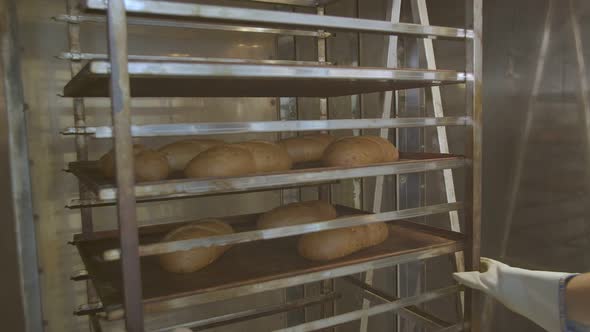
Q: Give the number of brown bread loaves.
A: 8